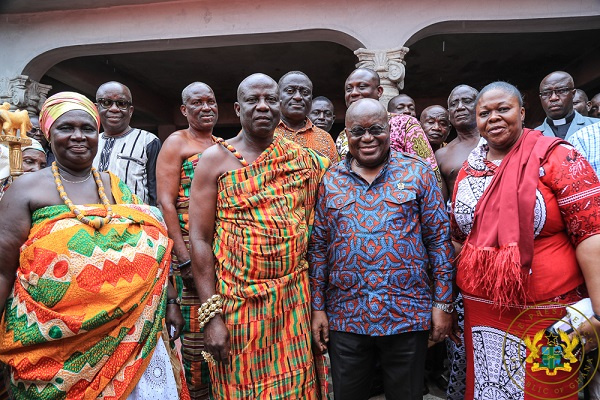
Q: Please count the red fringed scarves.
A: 1